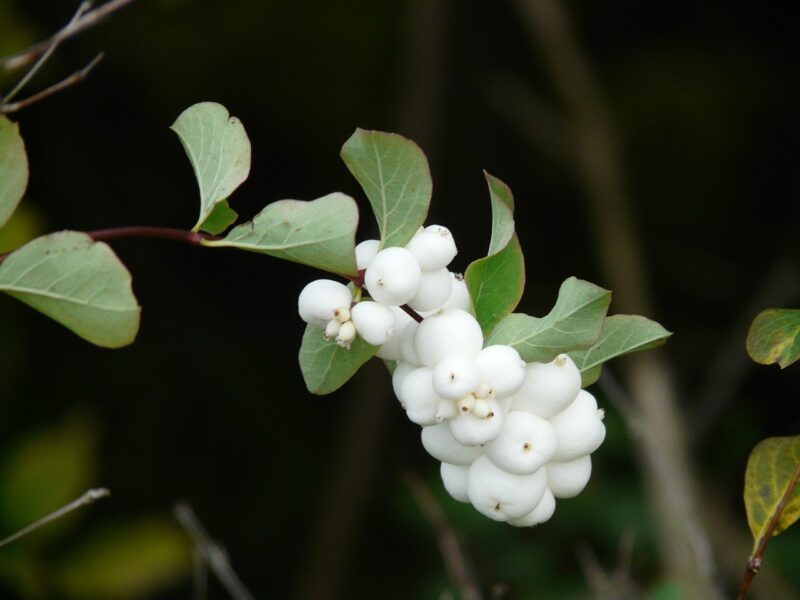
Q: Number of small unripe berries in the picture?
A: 7